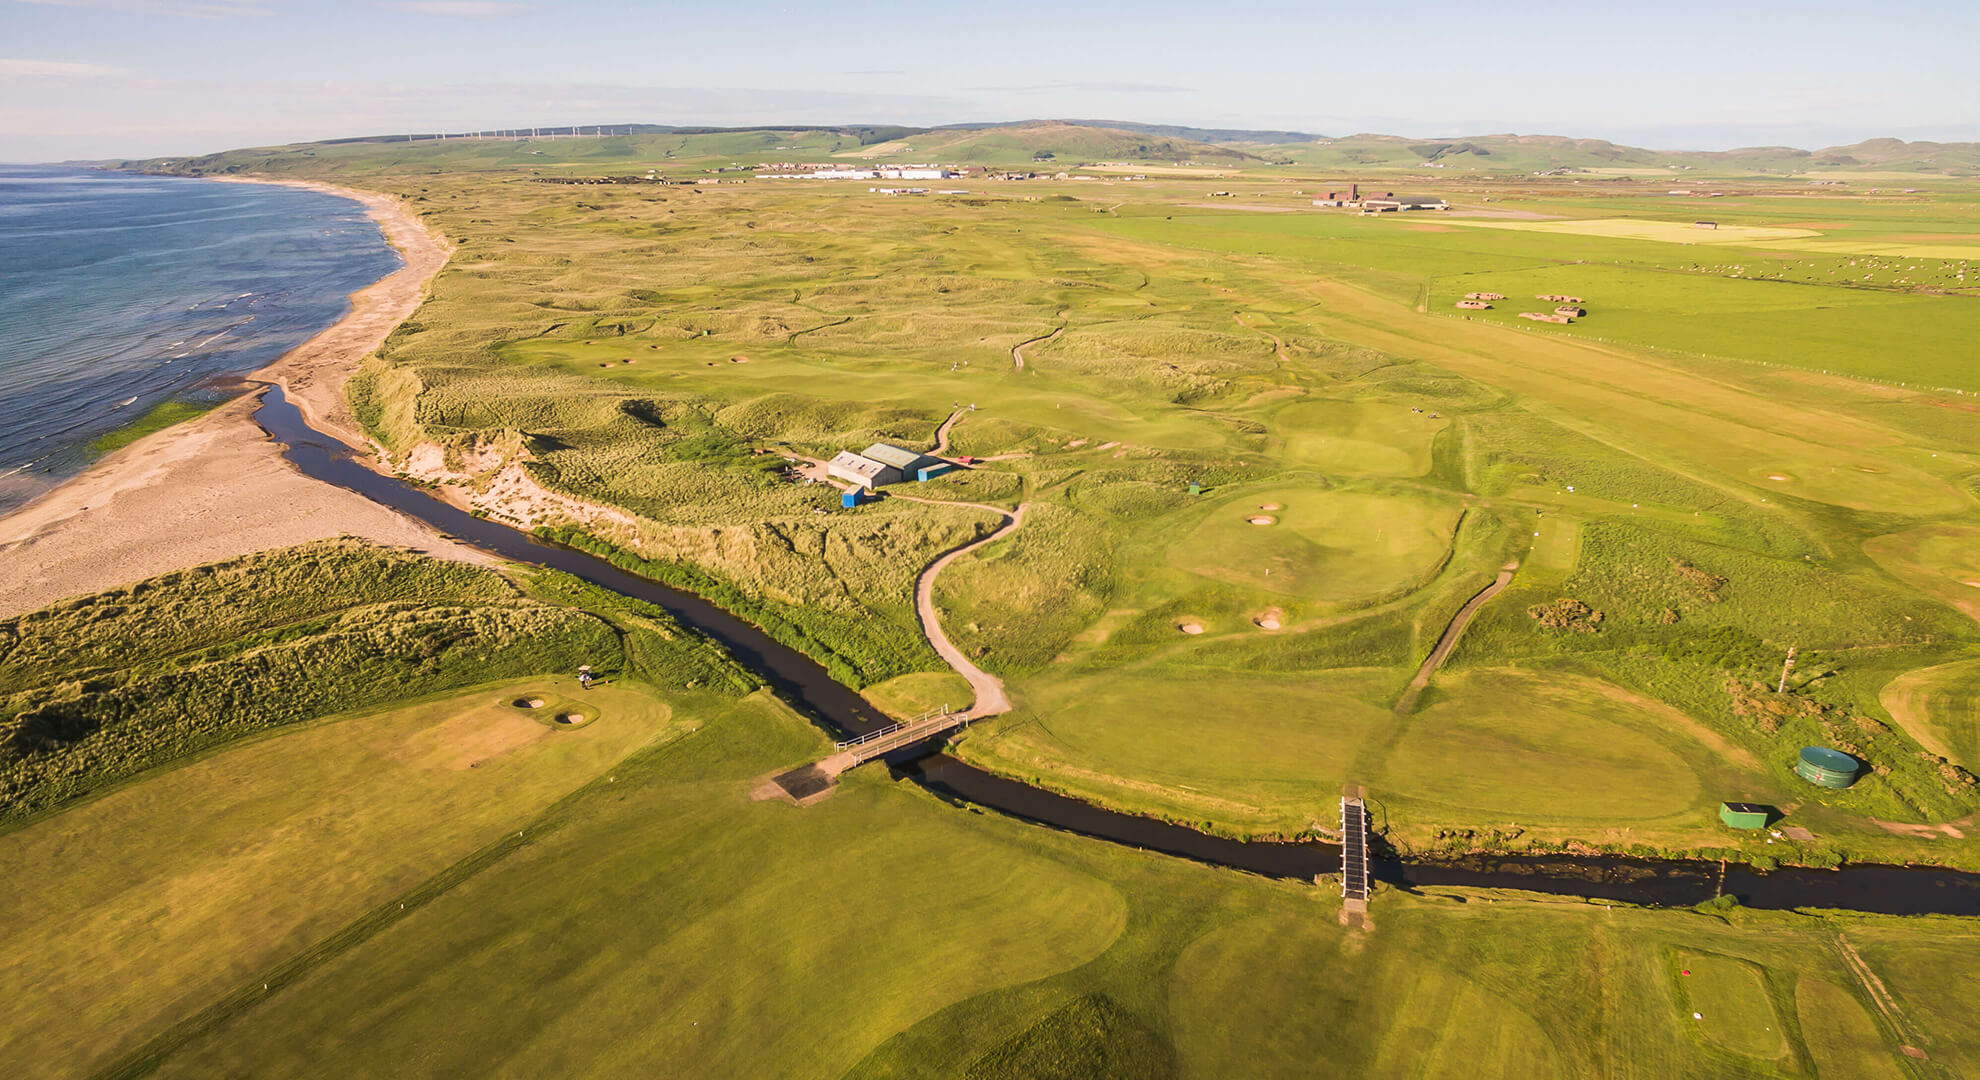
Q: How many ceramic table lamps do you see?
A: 0